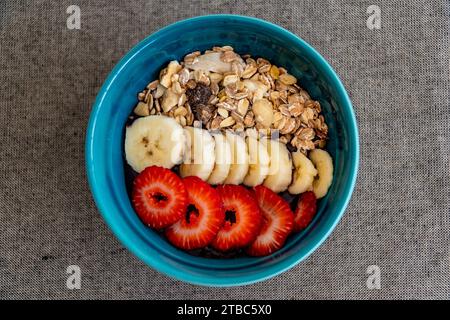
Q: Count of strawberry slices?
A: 5